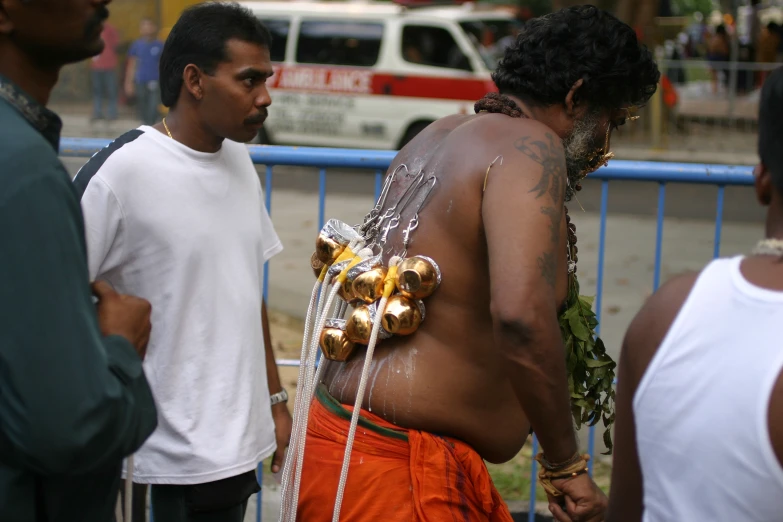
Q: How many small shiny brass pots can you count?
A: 8